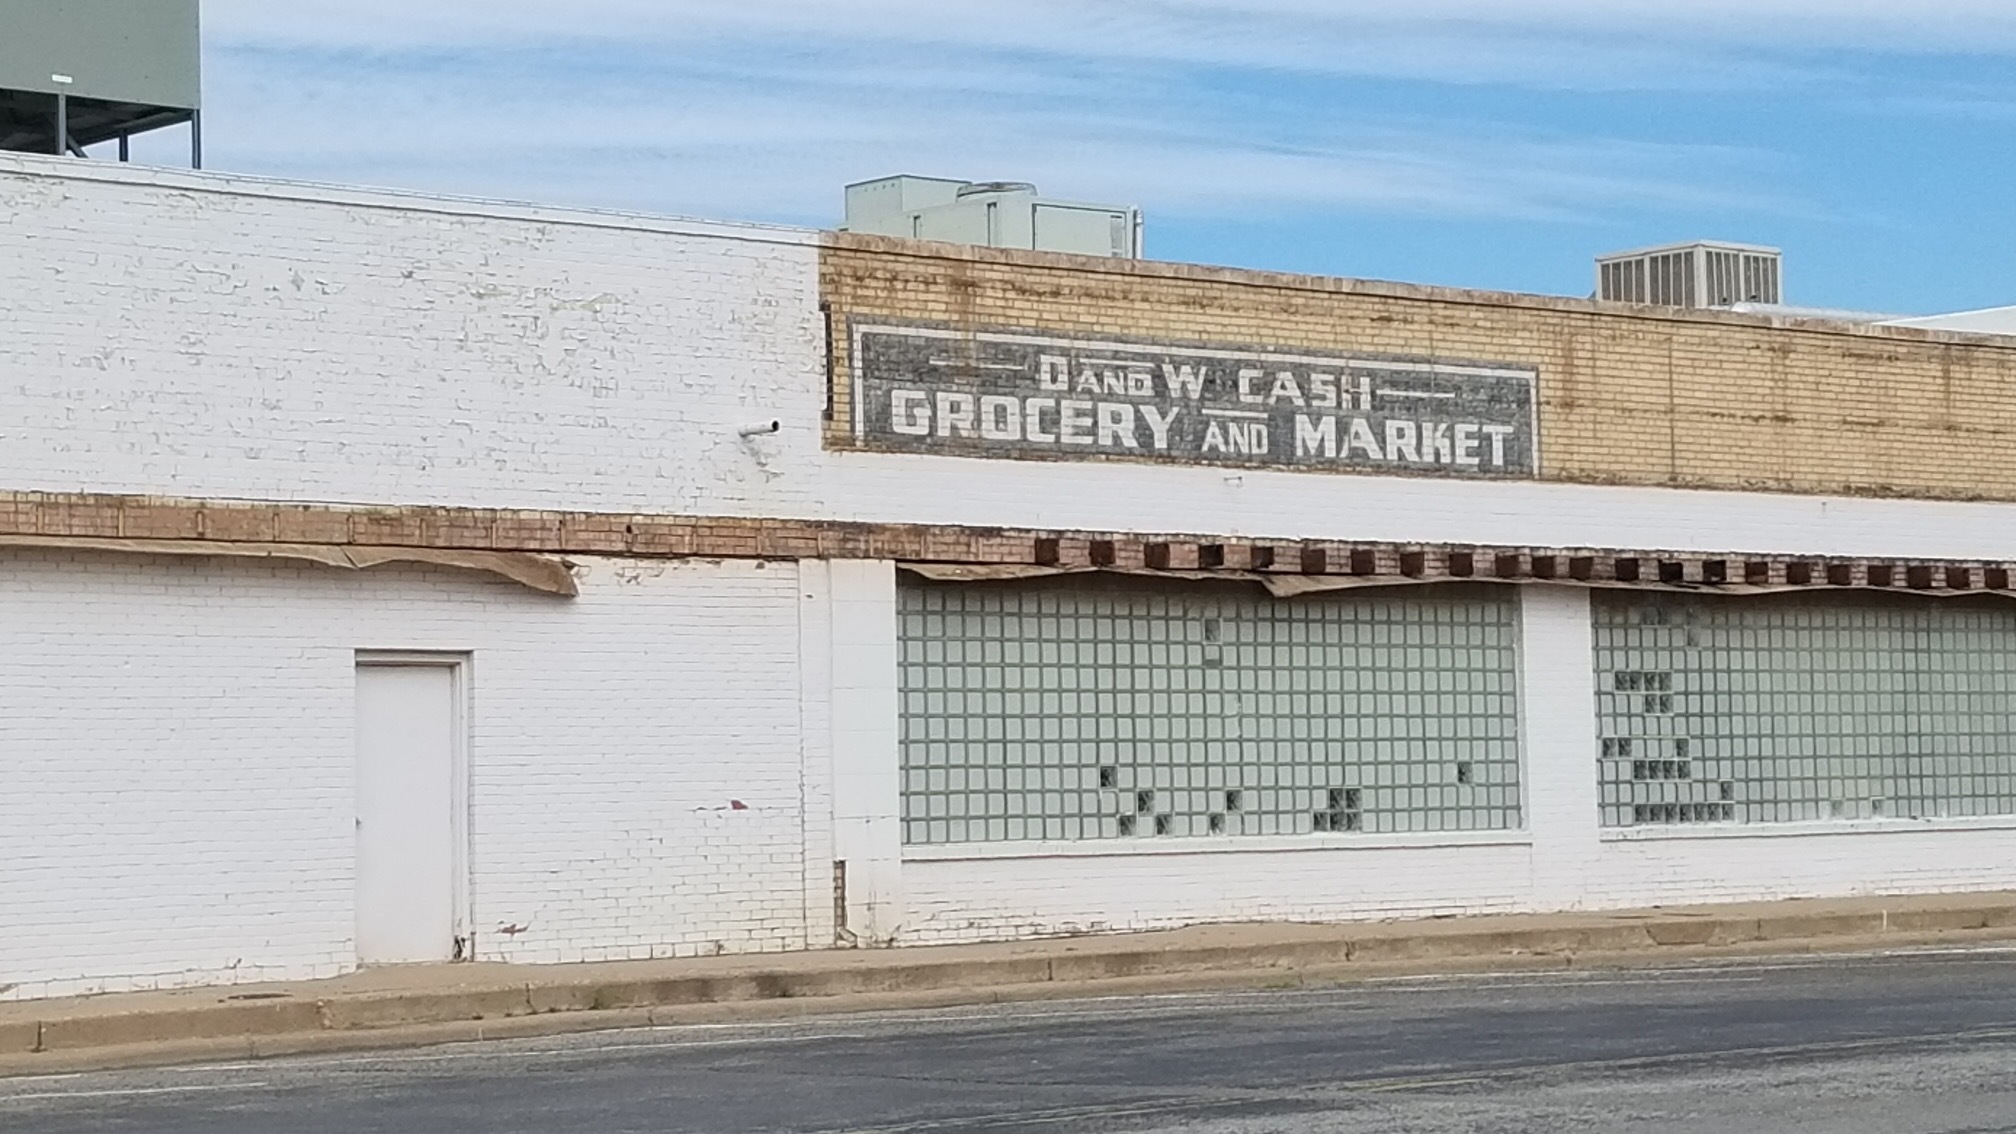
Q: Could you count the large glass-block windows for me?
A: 2